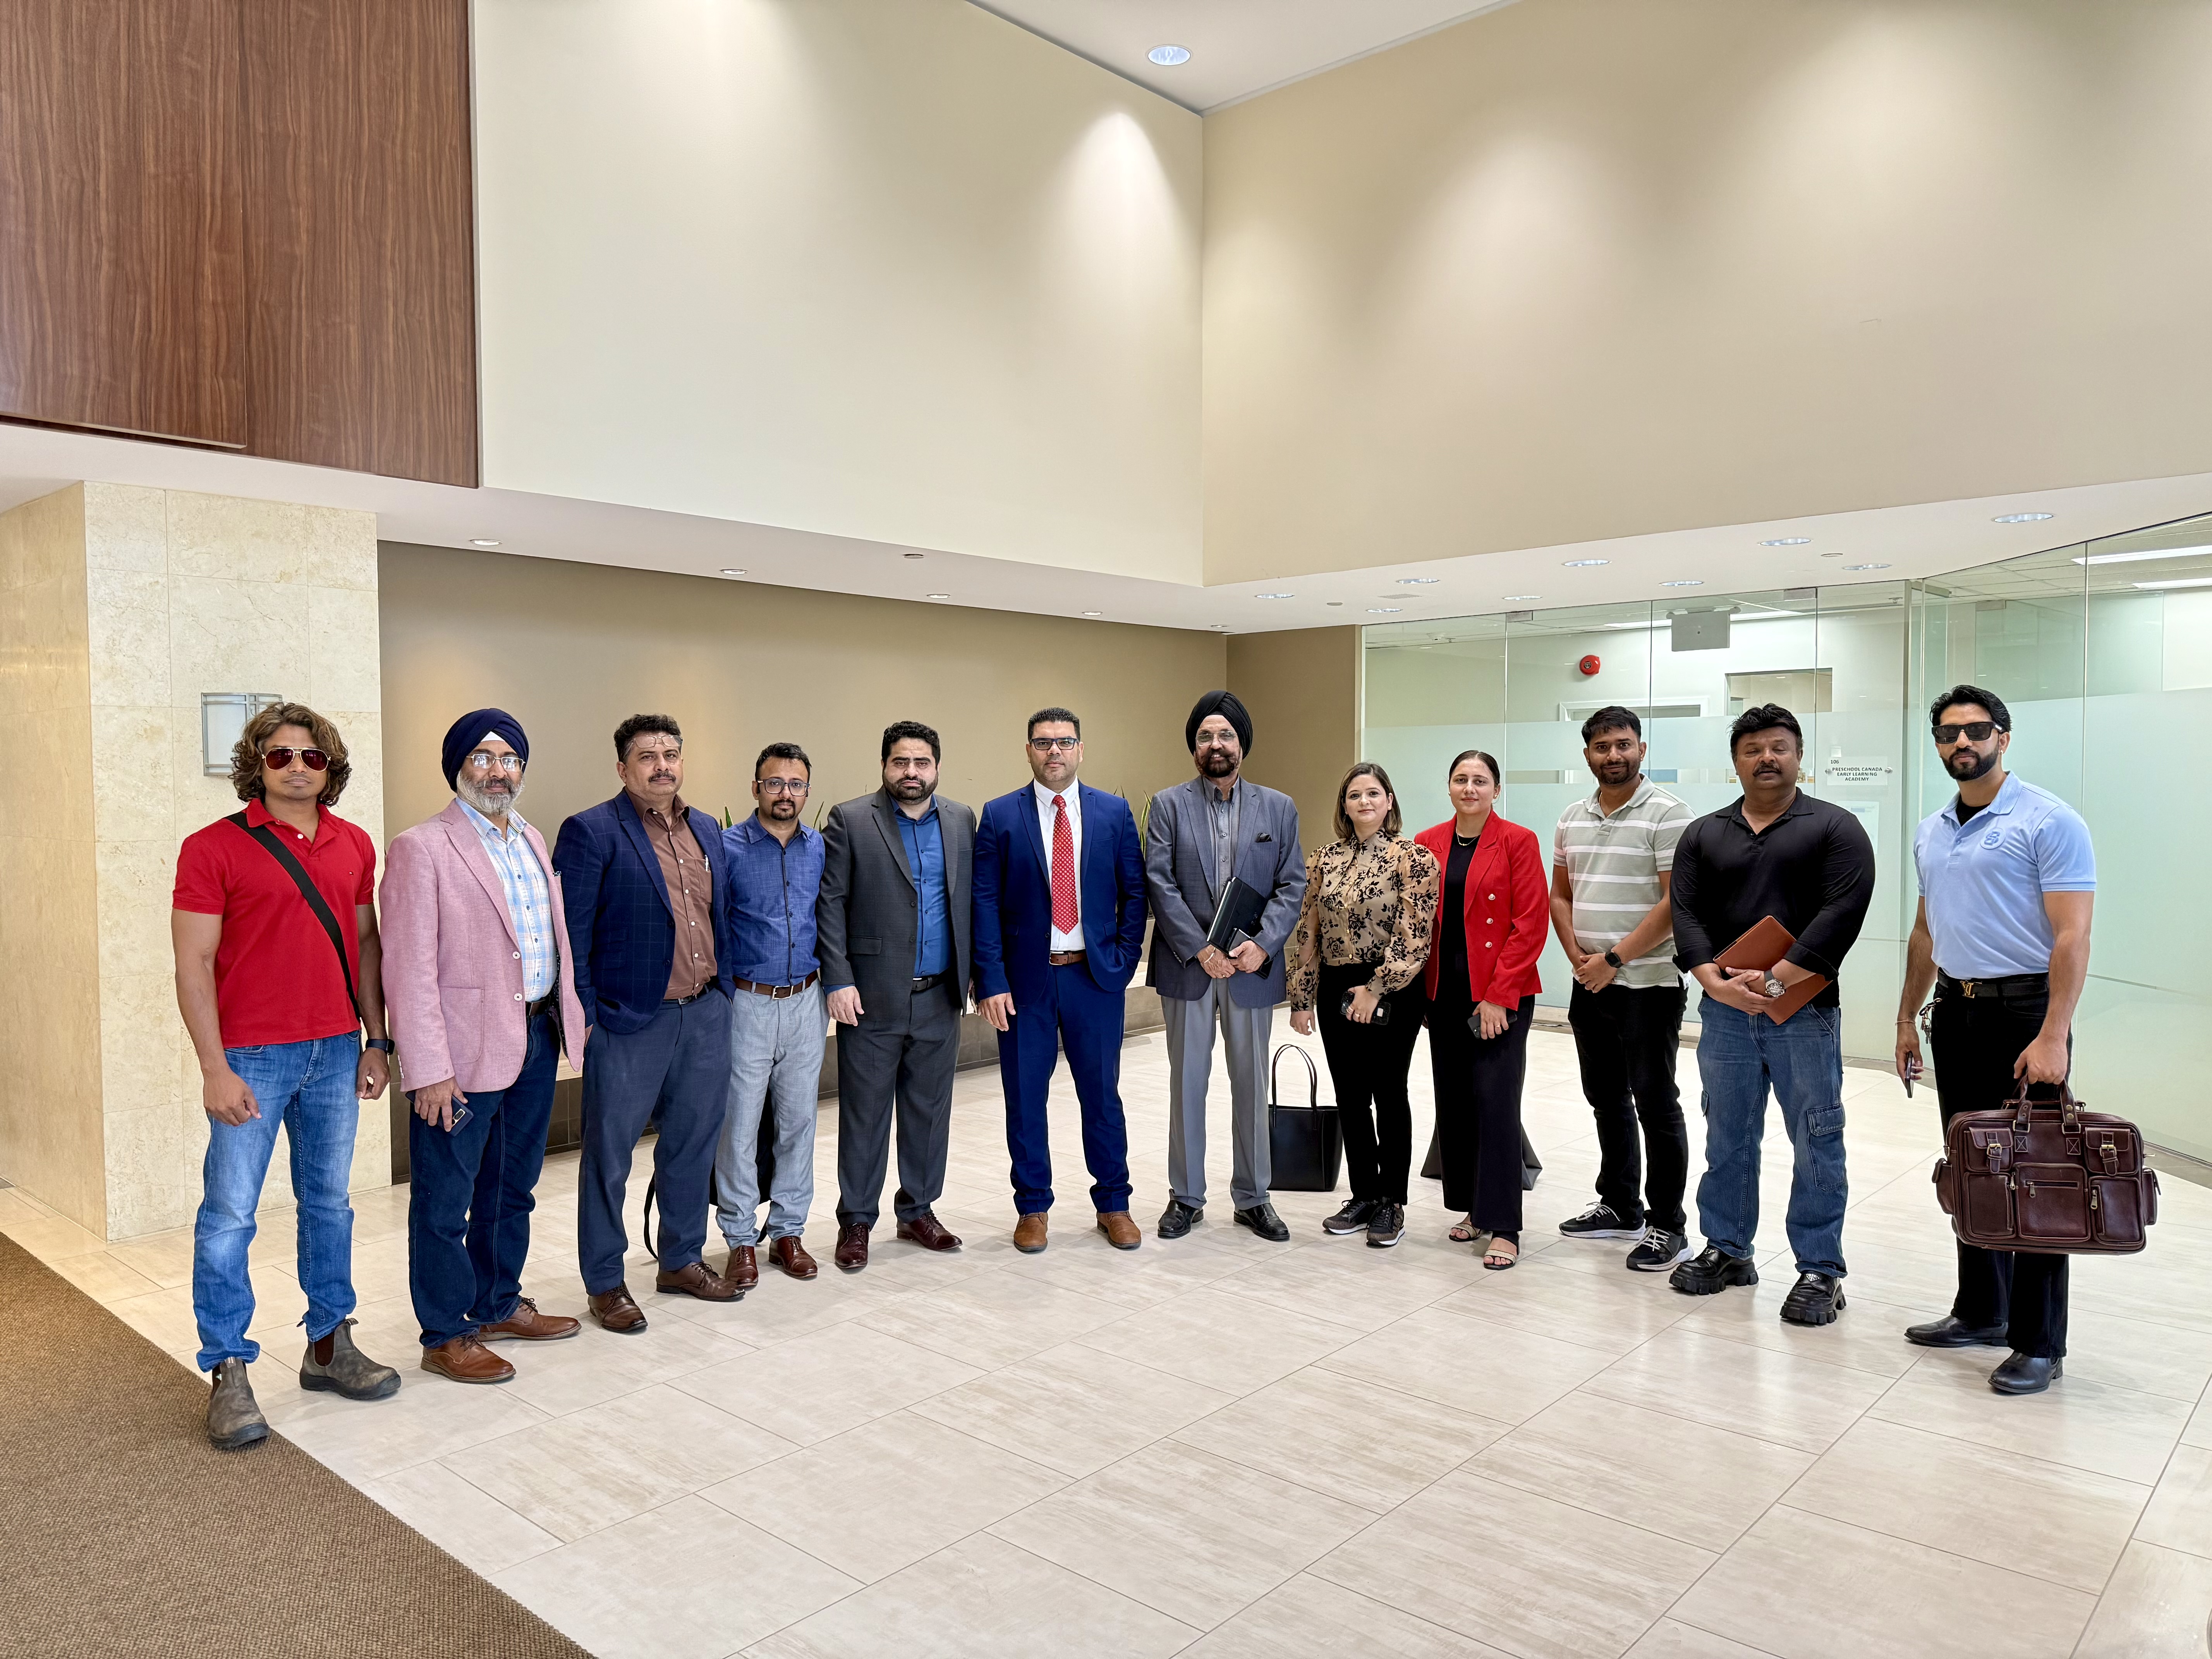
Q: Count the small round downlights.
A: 15